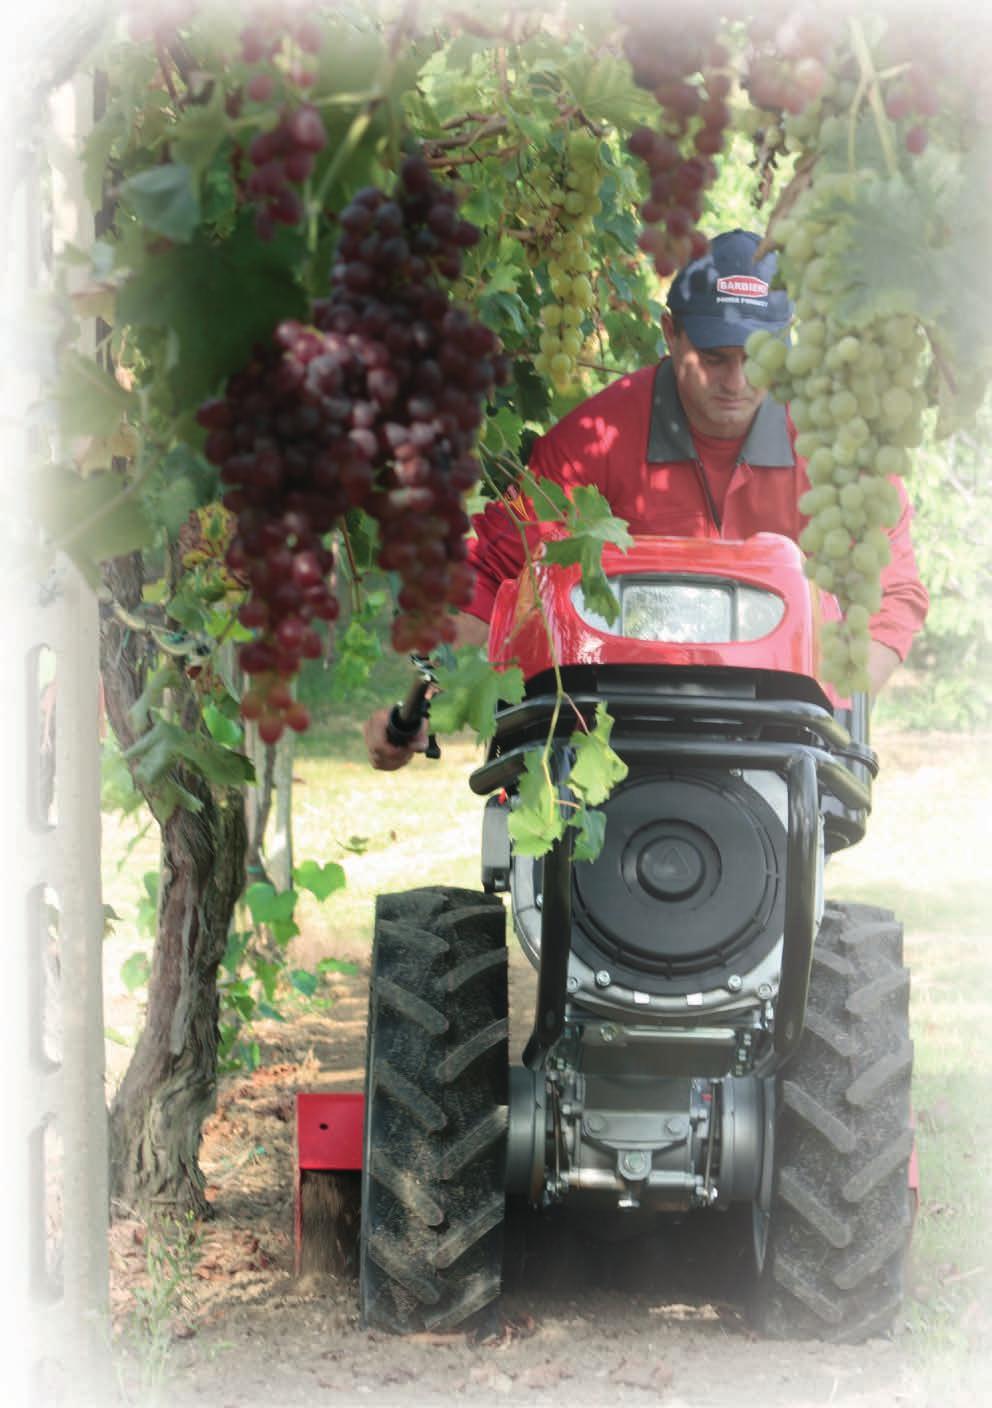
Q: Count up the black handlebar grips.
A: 1